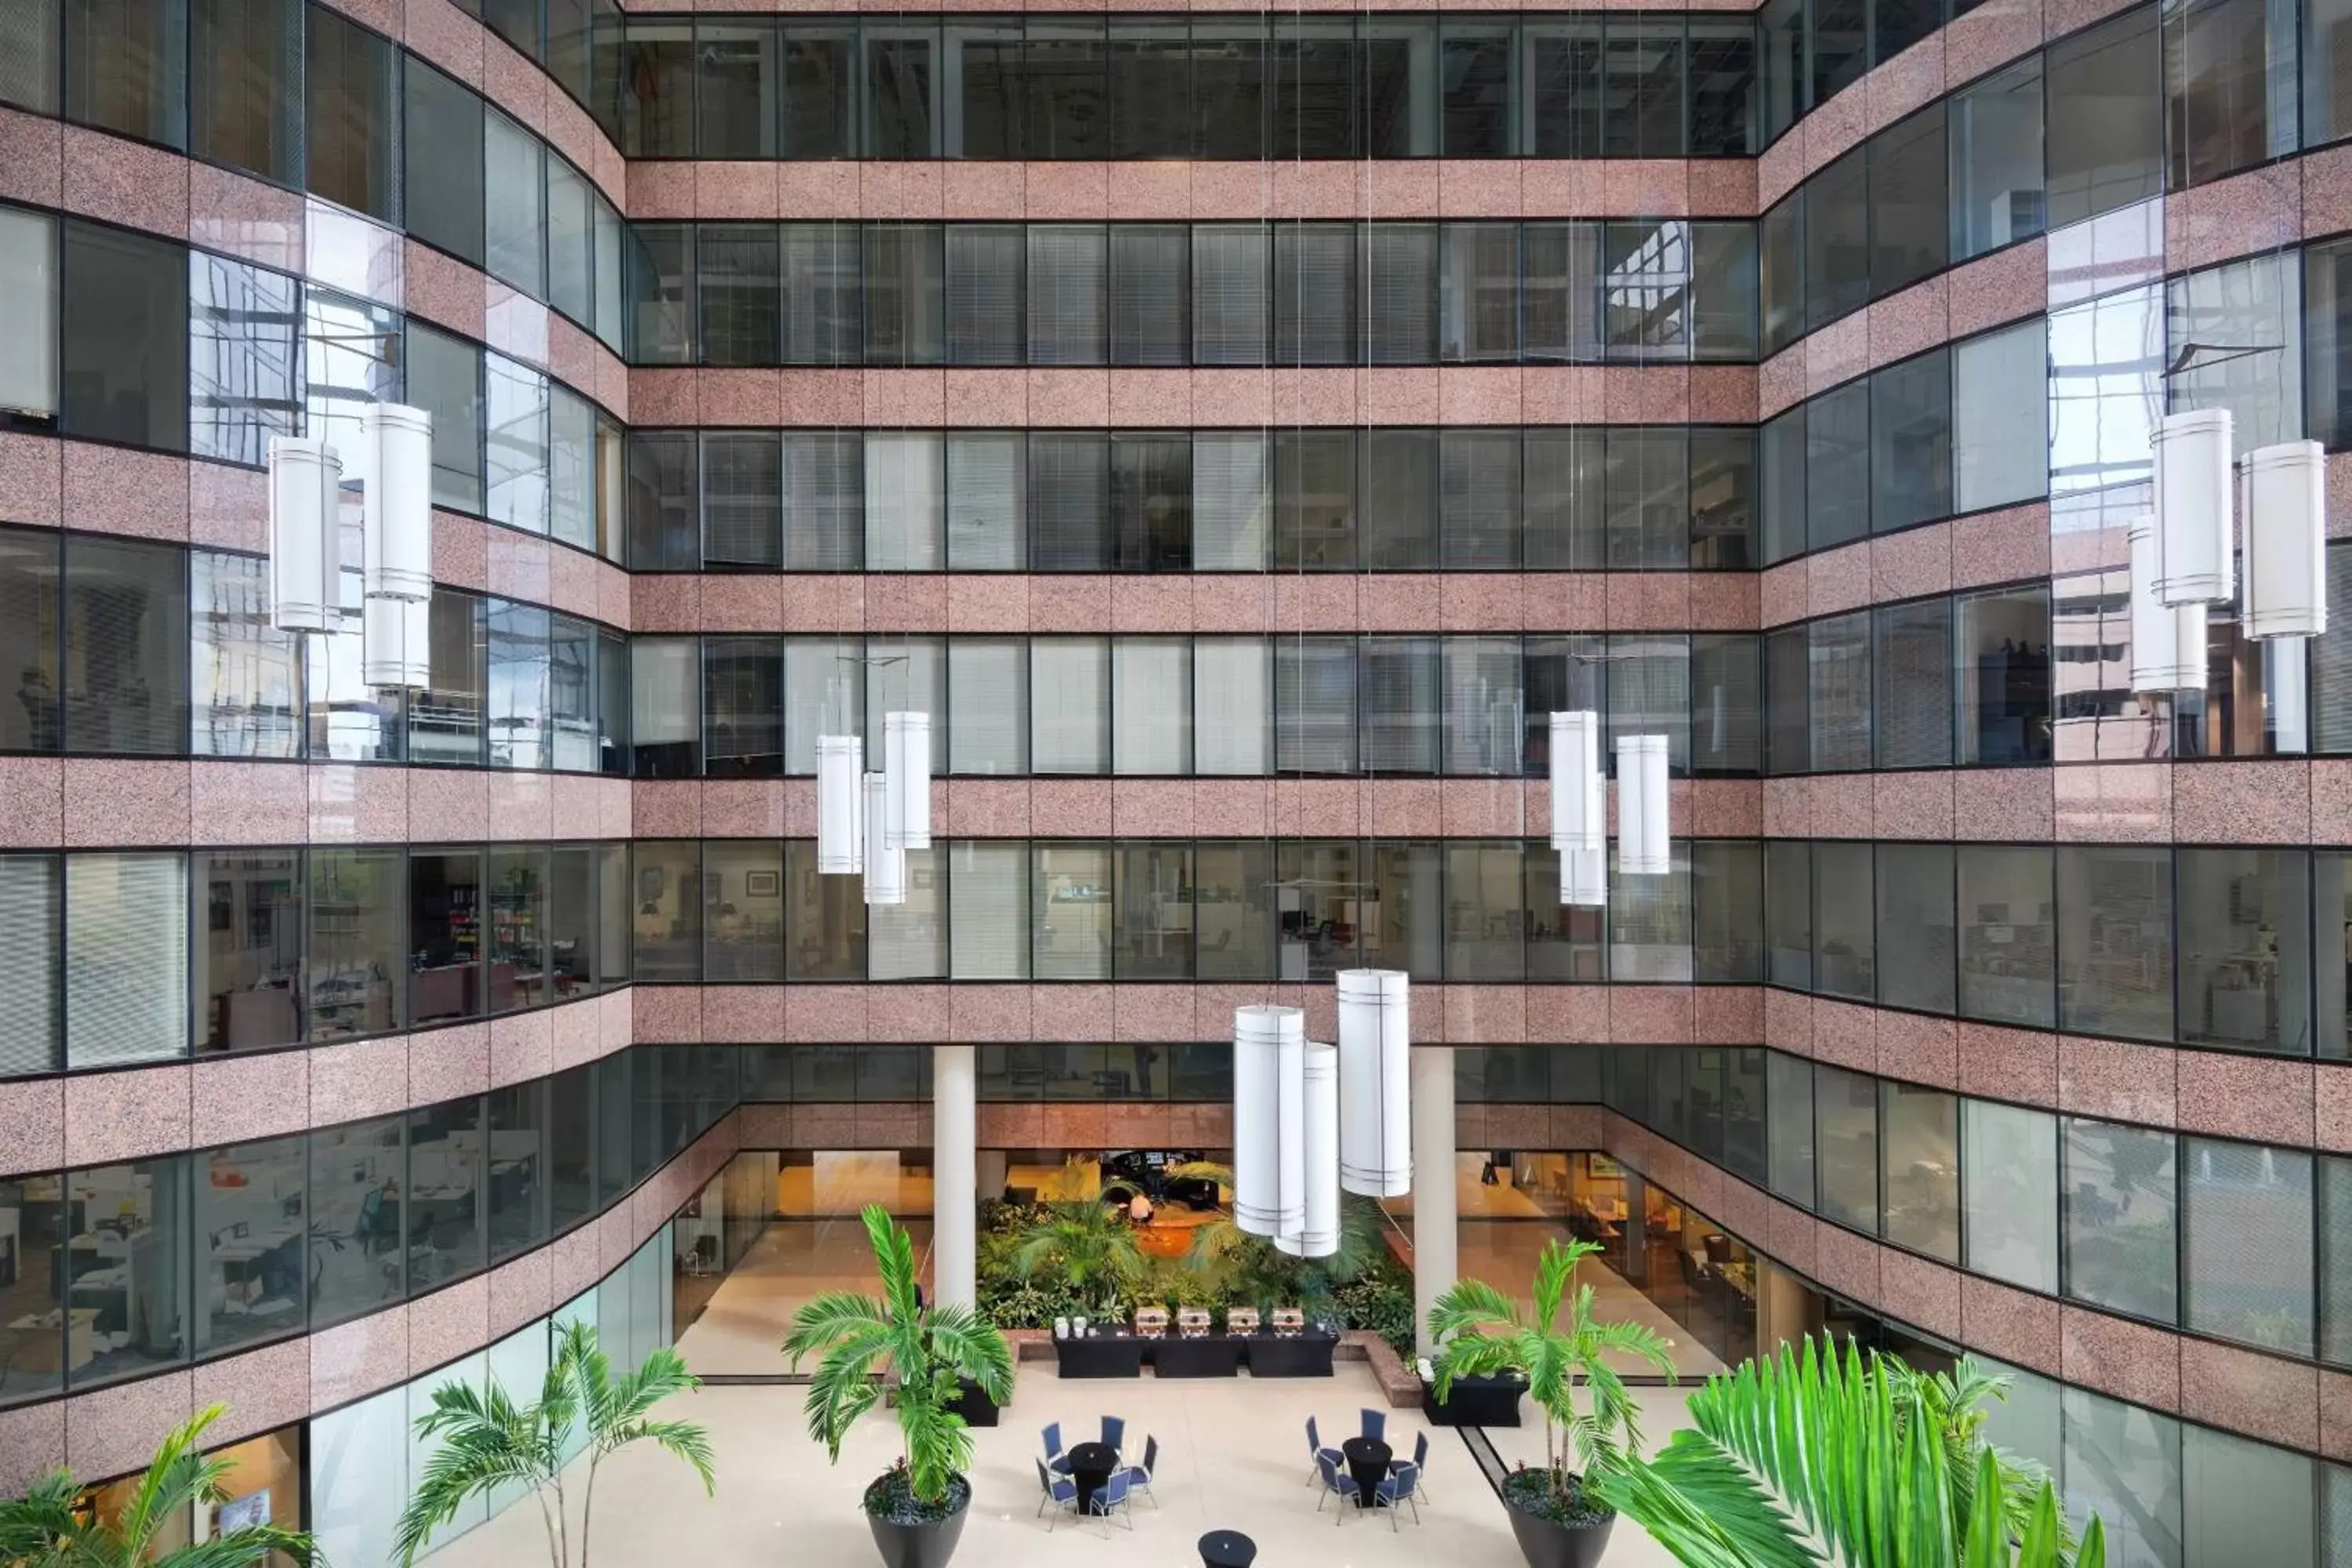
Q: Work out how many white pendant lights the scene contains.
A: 15